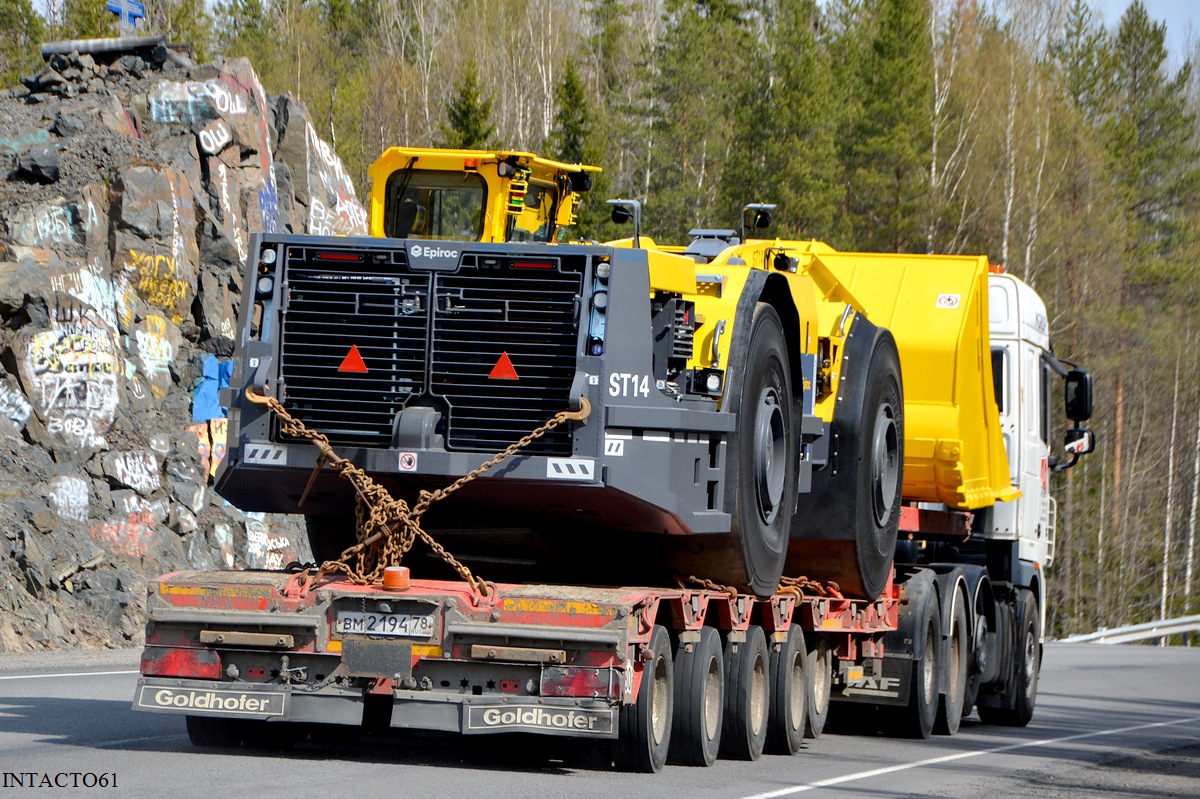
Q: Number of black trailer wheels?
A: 5